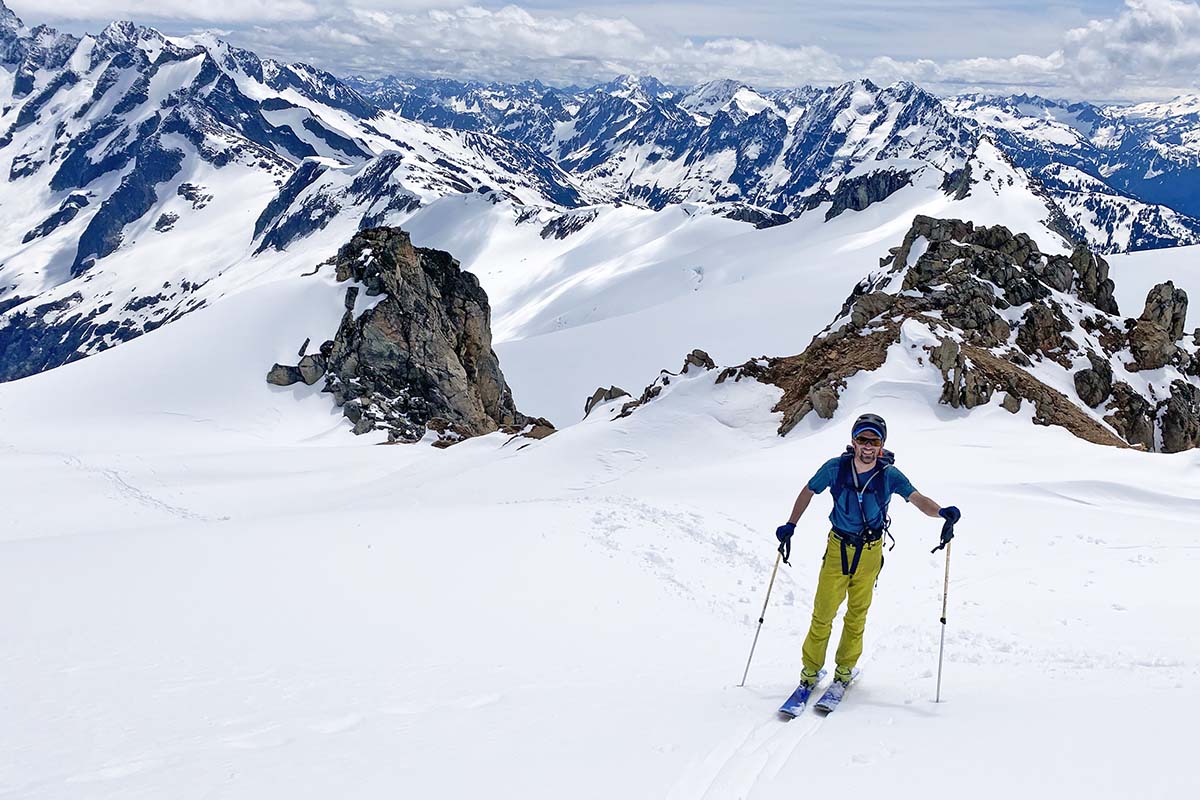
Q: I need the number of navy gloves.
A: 2